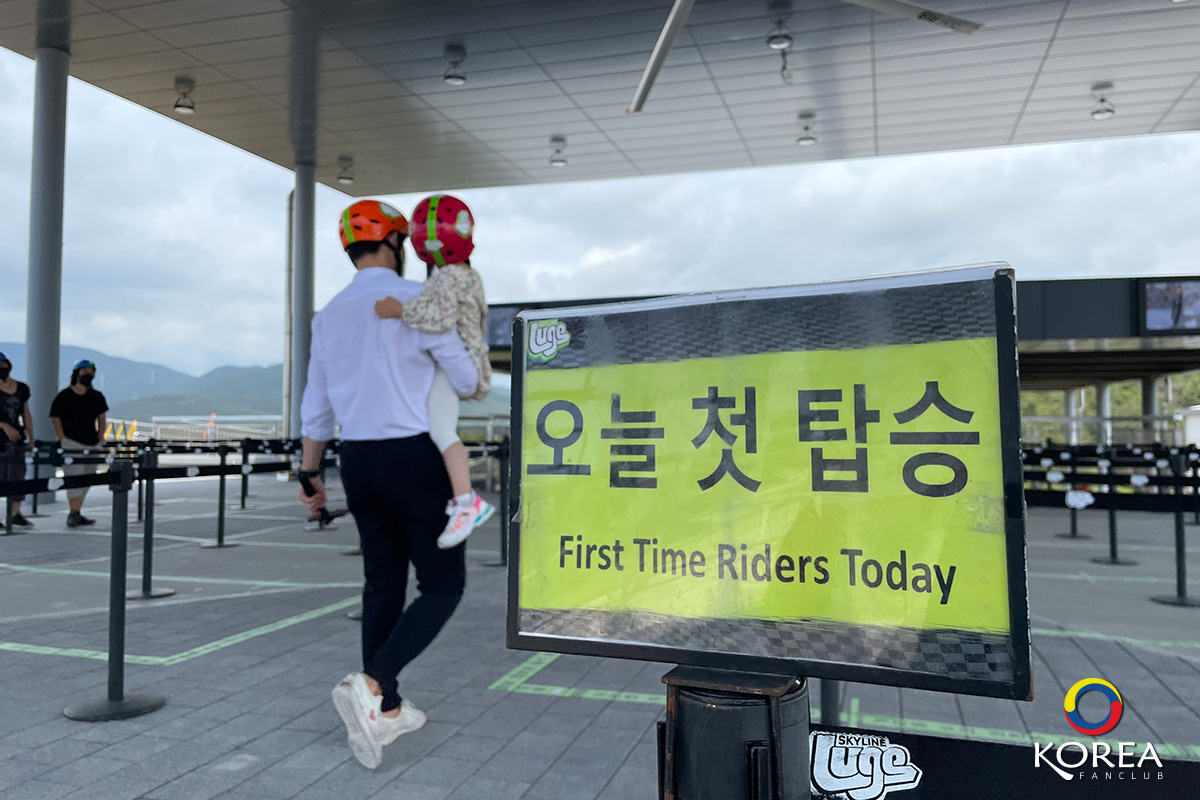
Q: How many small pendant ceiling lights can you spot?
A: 7